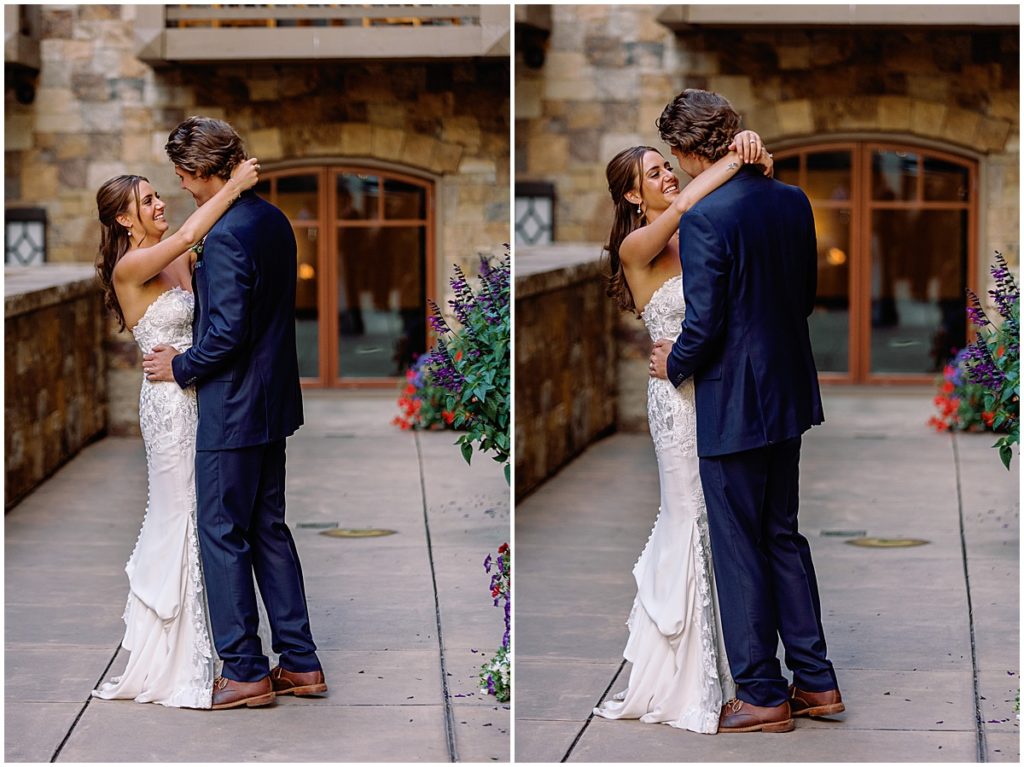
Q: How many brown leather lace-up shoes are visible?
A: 4